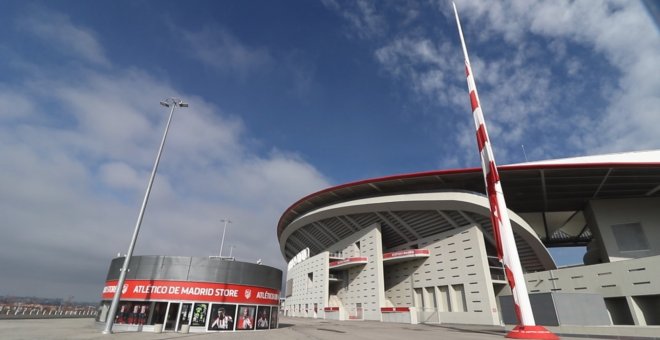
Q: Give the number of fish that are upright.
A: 0